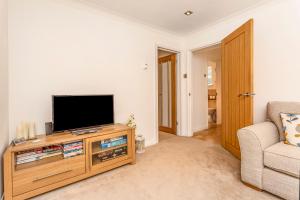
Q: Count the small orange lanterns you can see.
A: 0